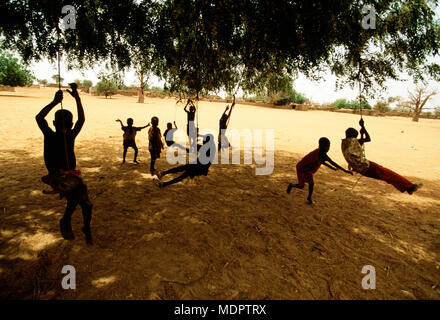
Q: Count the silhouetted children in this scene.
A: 9